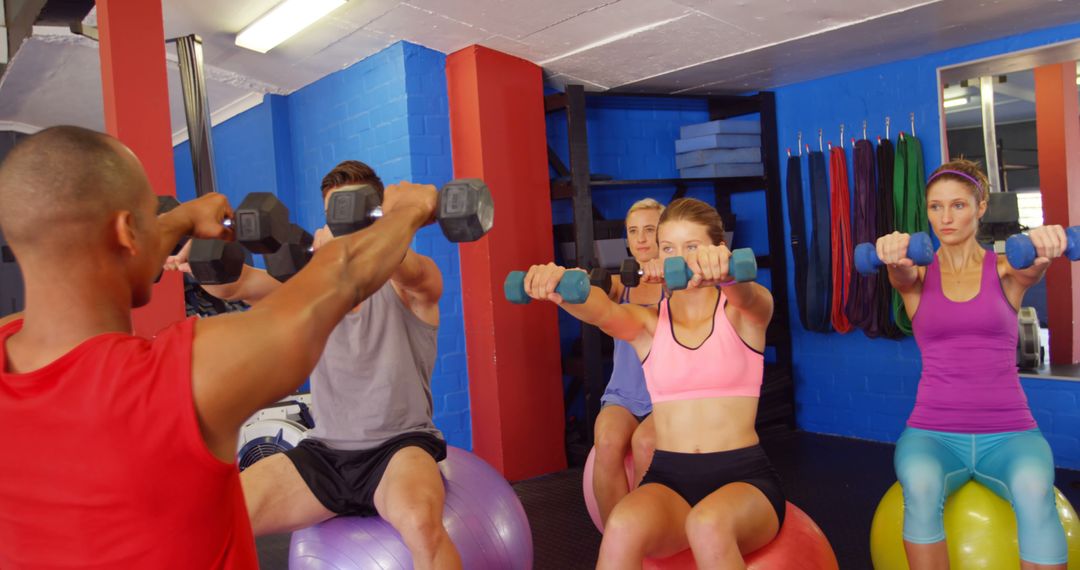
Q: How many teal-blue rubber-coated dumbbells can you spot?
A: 2